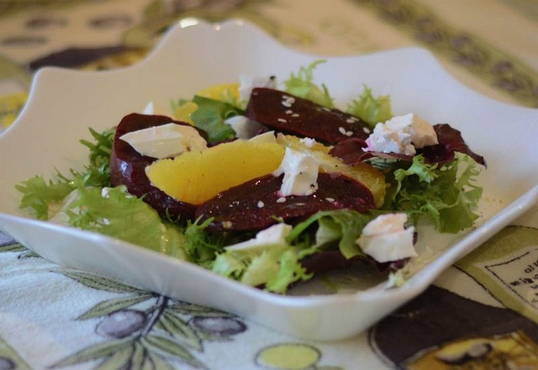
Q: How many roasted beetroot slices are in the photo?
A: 3